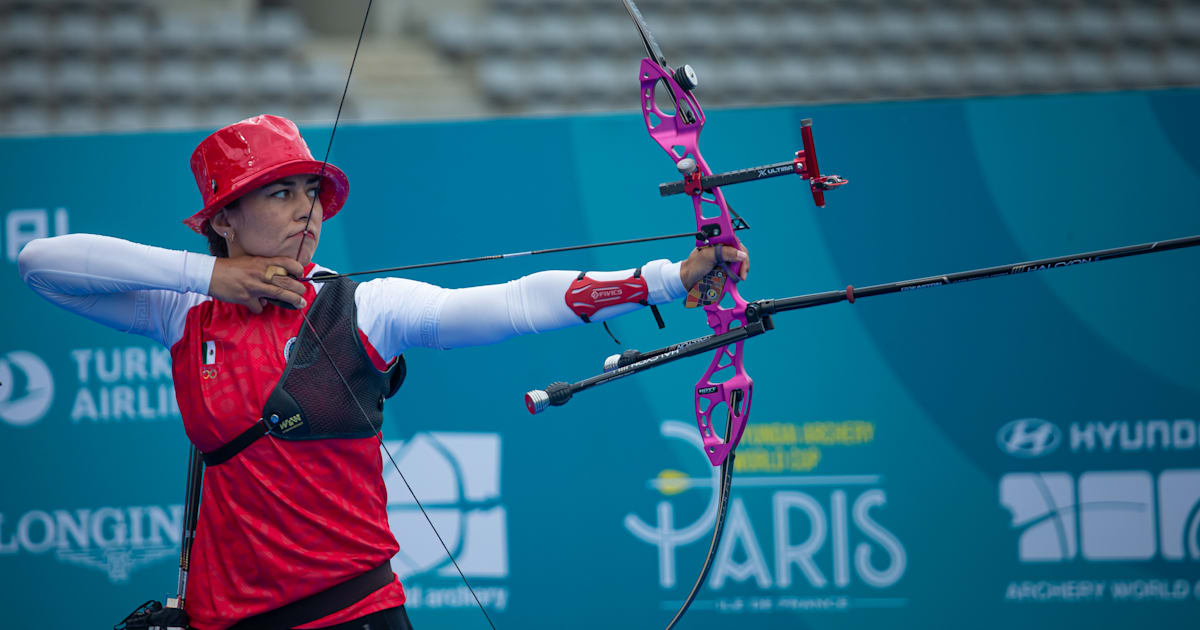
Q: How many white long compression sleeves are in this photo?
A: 2